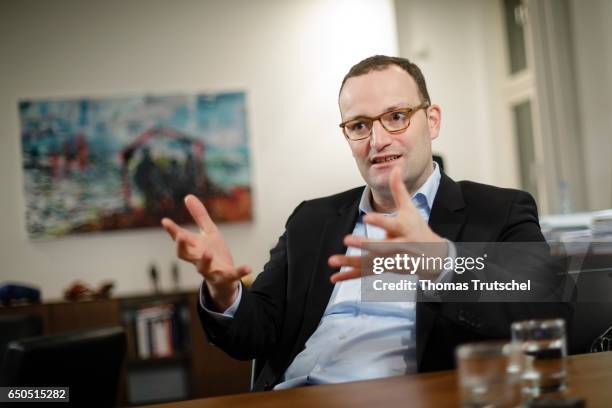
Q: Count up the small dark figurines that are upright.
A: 2